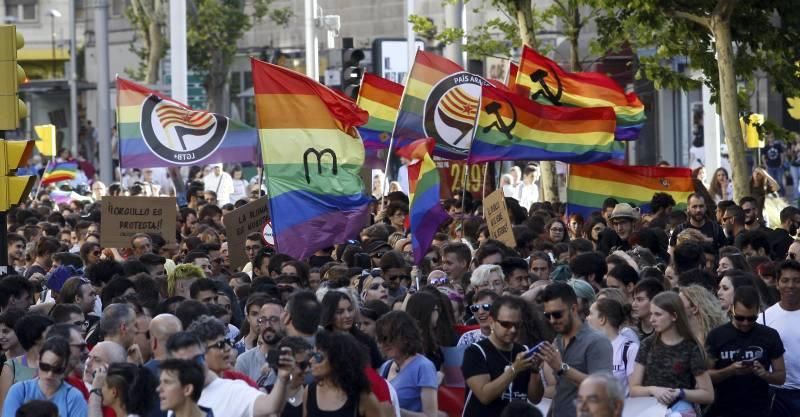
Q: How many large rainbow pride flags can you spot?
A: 8